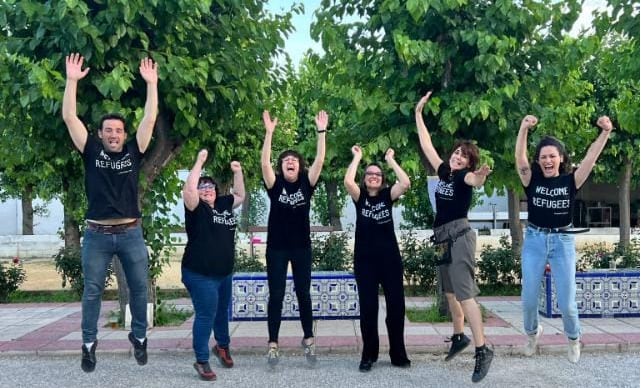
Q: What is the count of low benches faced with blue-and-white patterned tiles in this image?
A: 2